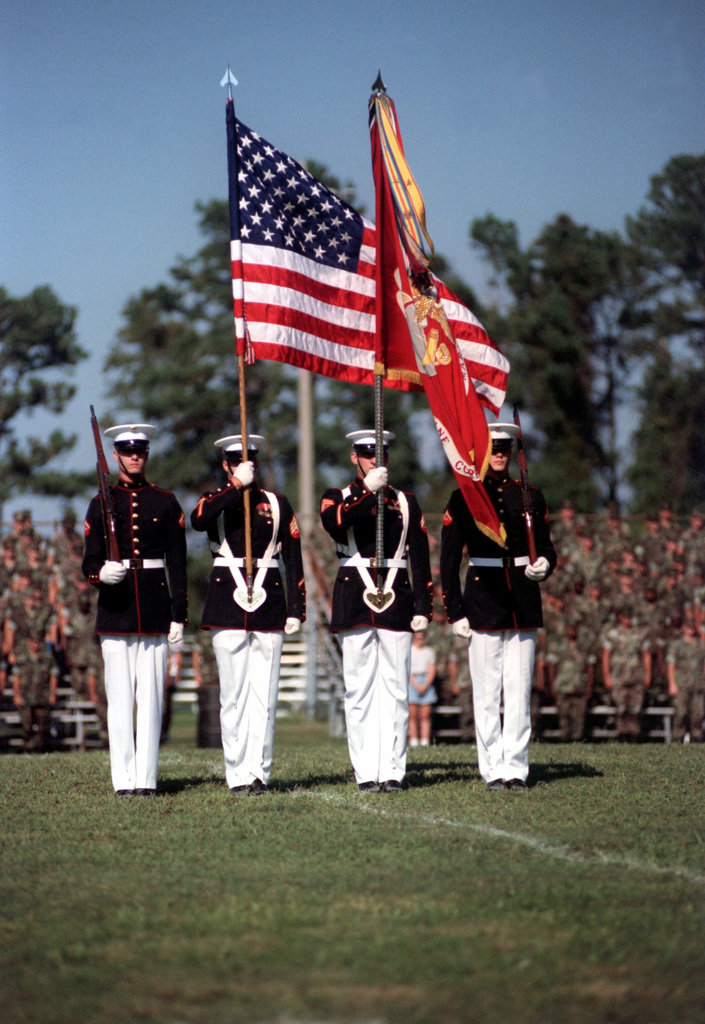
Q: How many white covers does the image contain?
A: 4